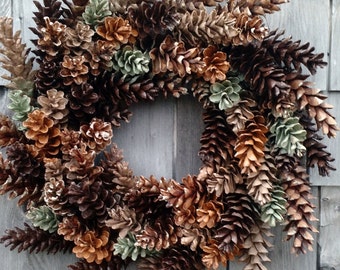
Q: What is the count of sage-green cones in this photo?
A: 8